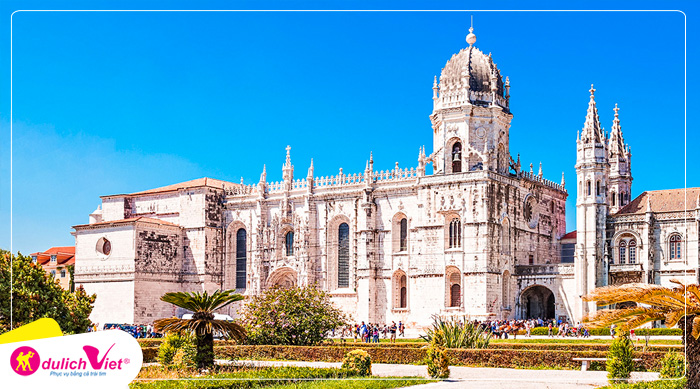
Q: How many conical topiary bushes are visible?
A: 2